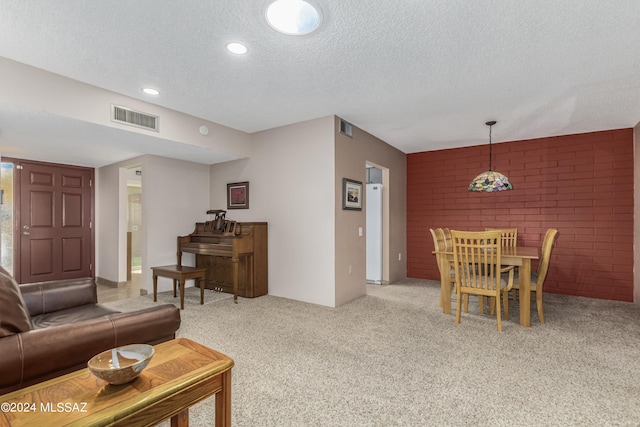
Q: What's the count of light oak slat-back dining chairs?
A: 5